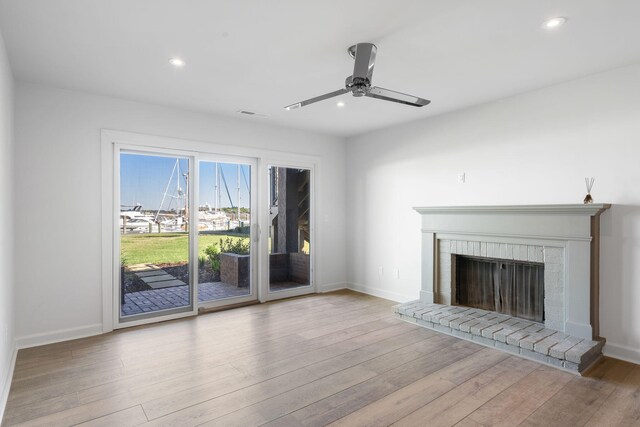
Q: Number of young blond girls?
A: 0